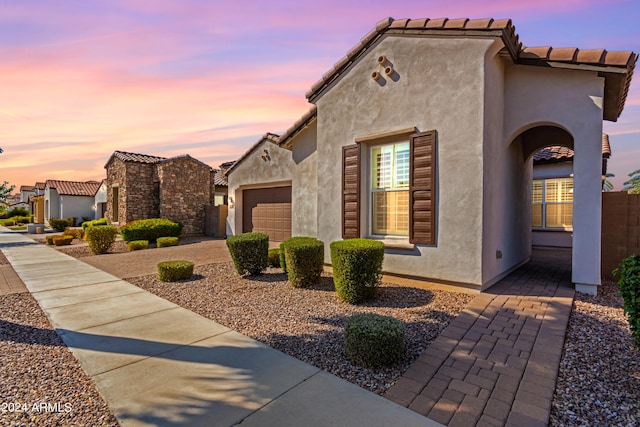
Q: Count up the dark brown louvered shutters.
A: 2